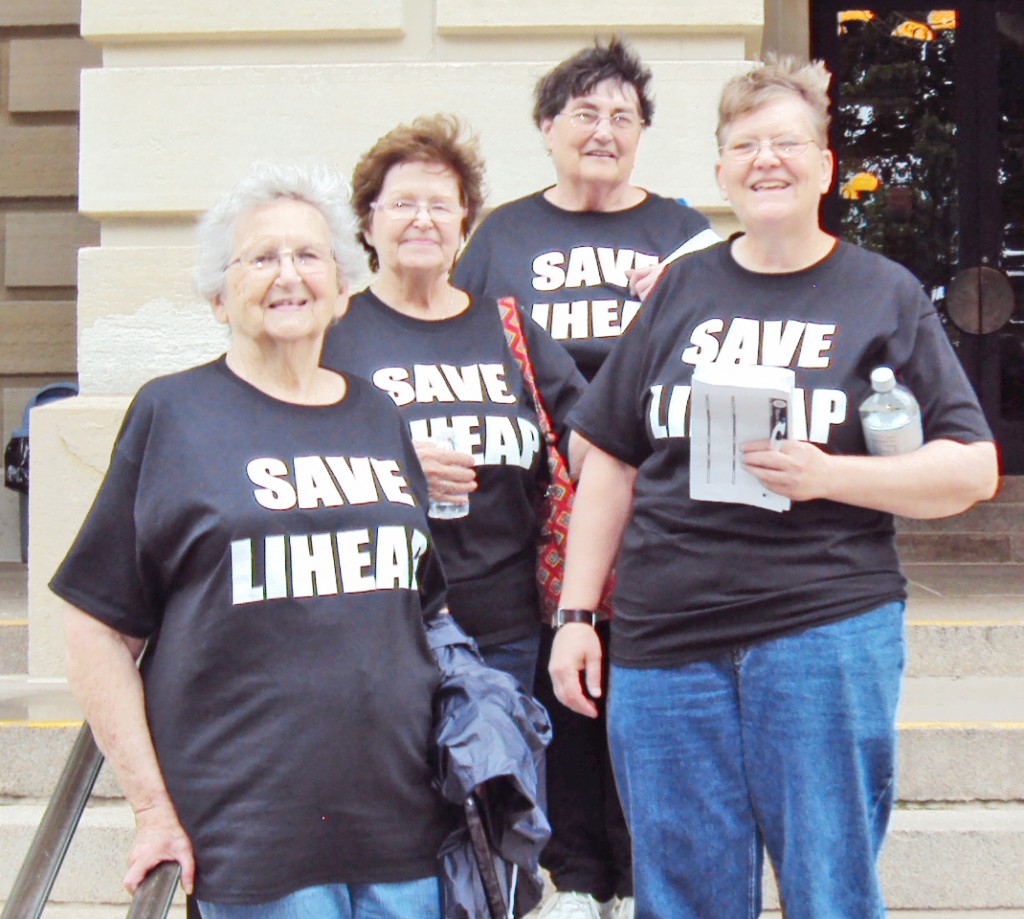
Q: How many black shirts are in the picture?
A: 4